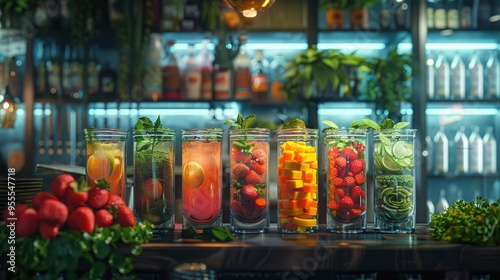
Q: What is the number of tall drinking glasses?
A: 7